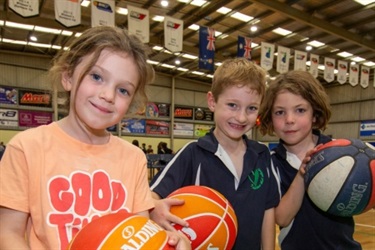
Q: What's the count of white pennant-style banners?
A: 13